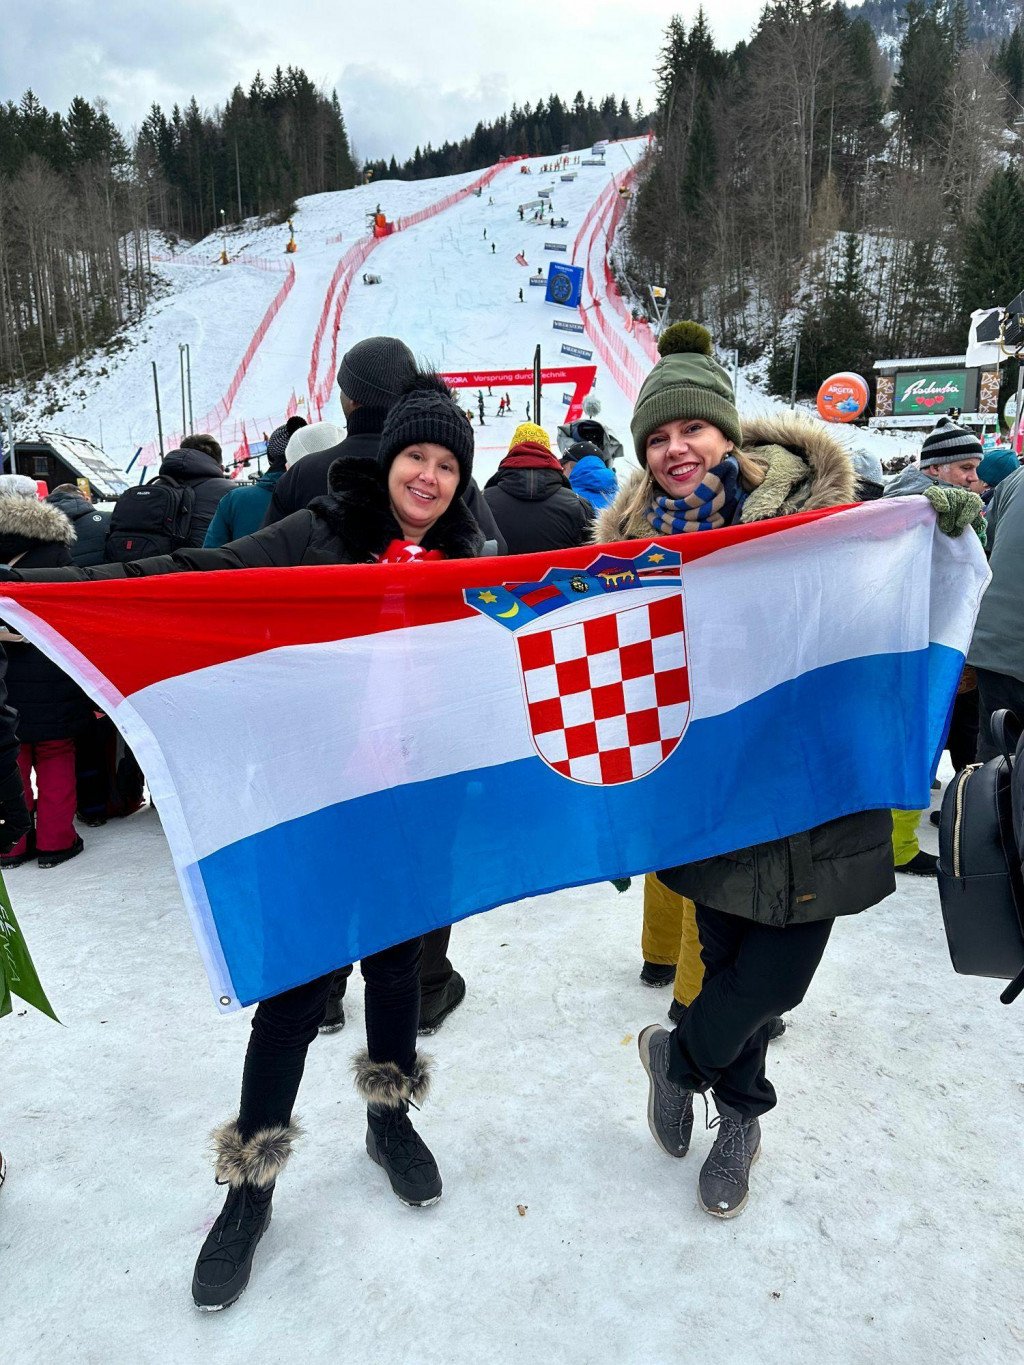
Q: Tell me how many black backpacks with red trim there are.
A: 1